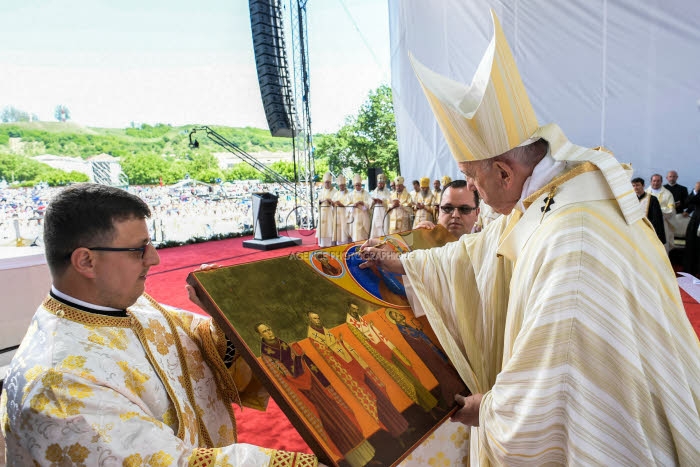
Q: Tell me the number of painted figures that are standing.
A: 4